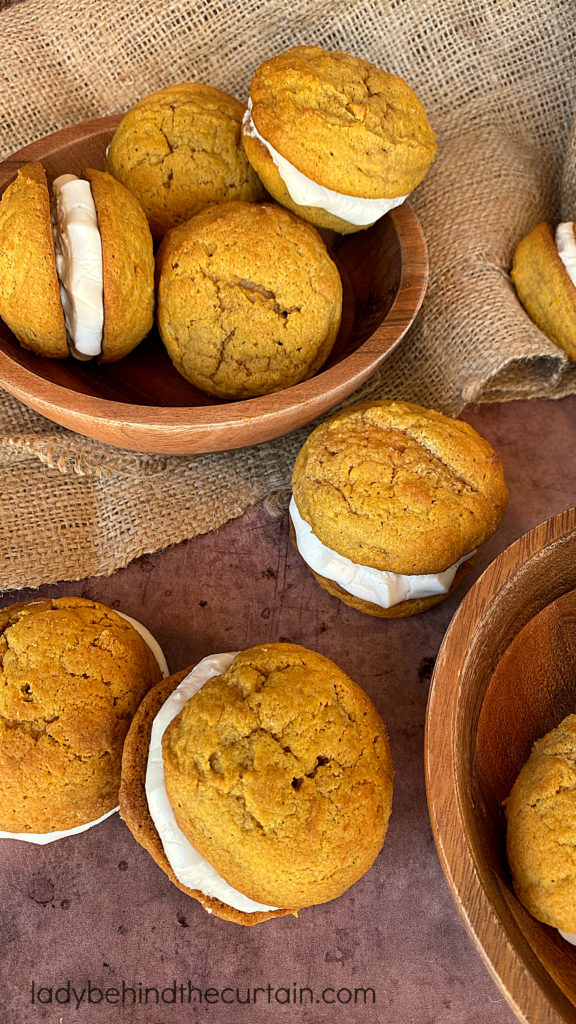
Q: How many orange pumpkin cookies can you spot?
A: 9